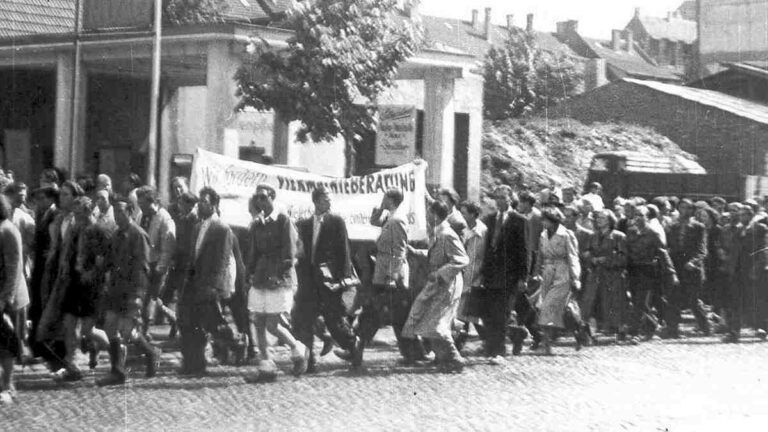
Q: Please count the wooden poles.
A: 2